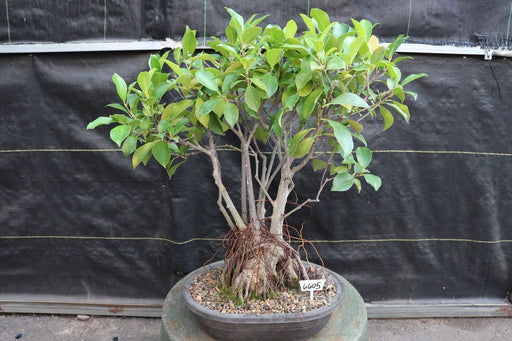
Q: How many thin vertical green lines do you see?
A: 6